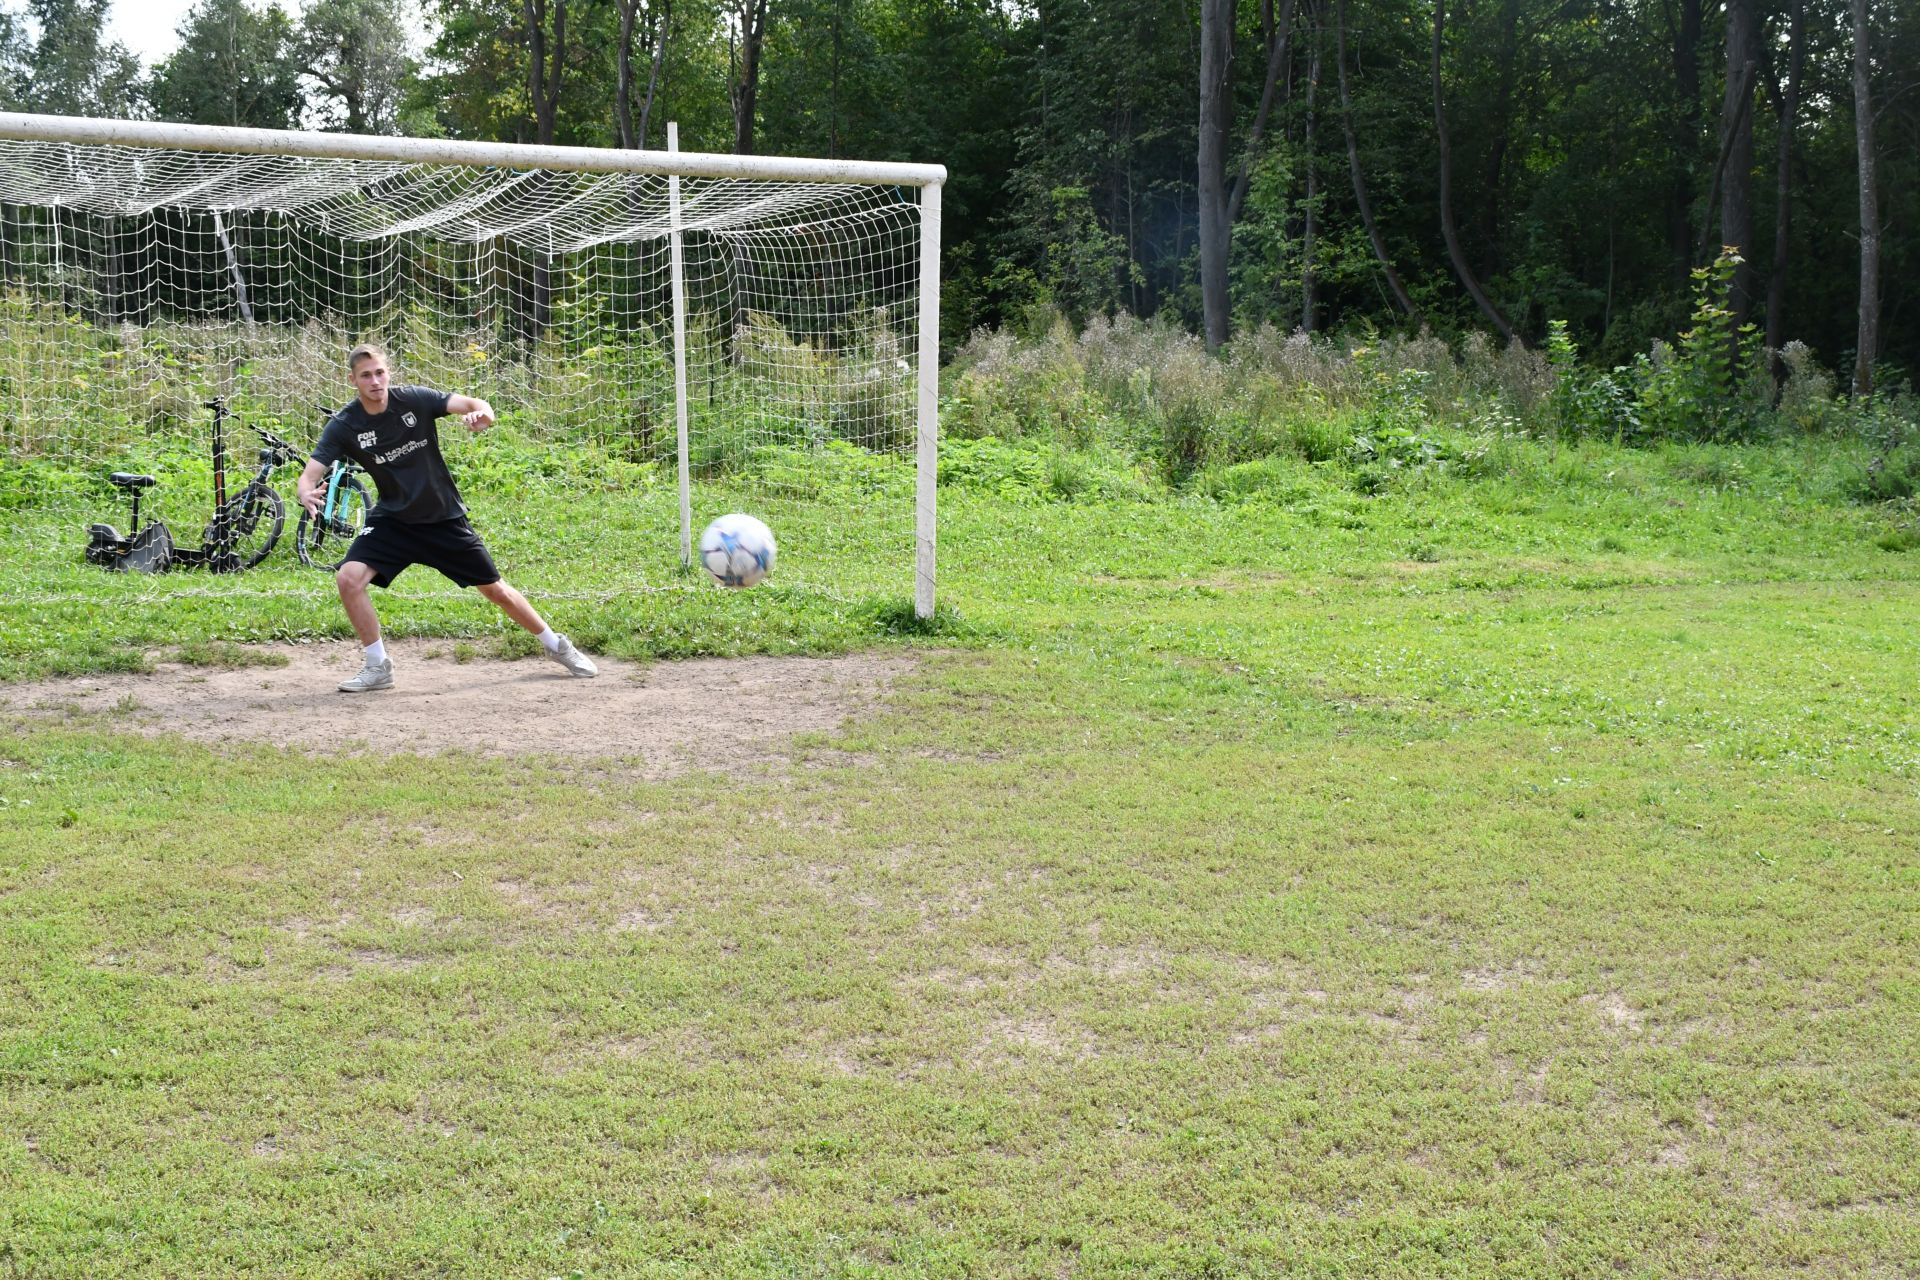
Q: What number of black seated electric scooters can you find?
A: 1